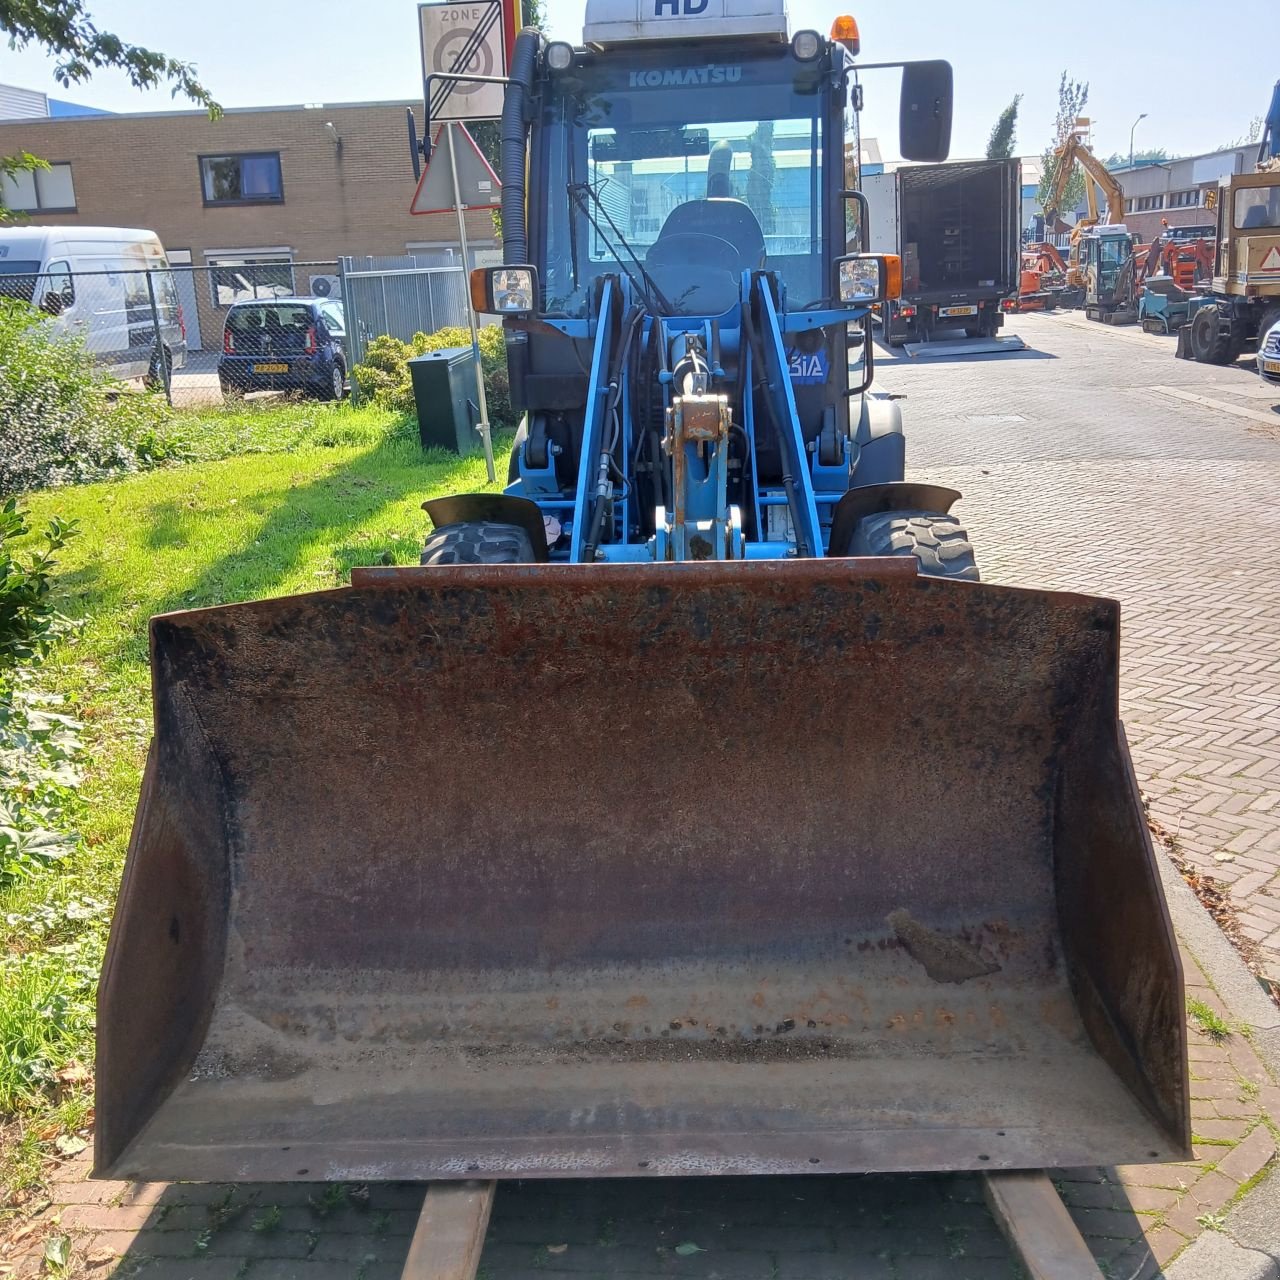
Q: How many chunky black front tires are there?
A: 2